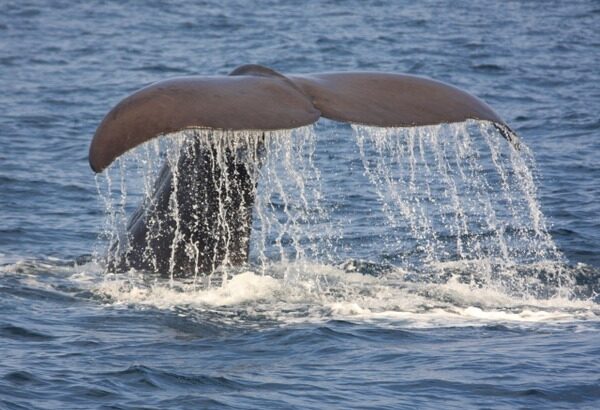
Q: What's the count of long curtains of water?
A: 2